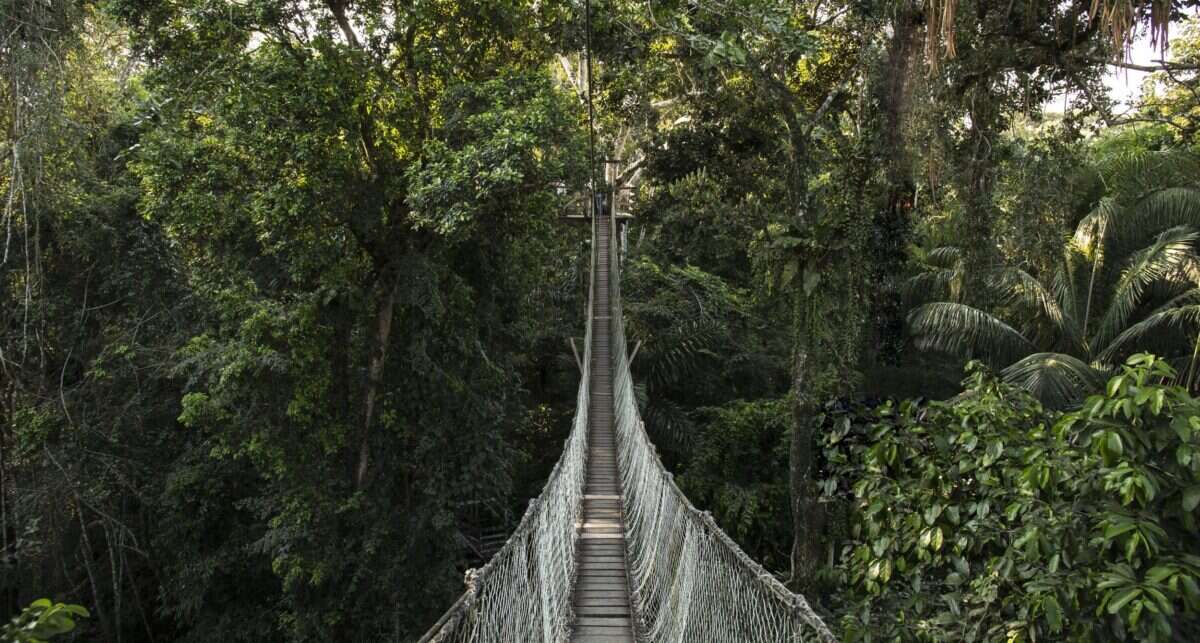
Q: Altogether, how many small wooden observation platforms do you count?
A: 1